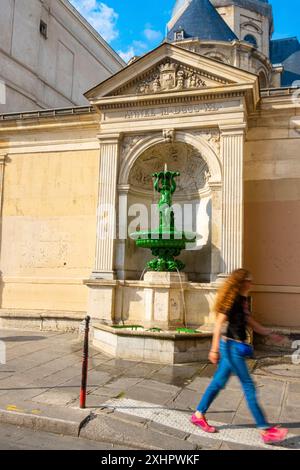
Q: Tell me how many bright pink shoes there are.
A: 2